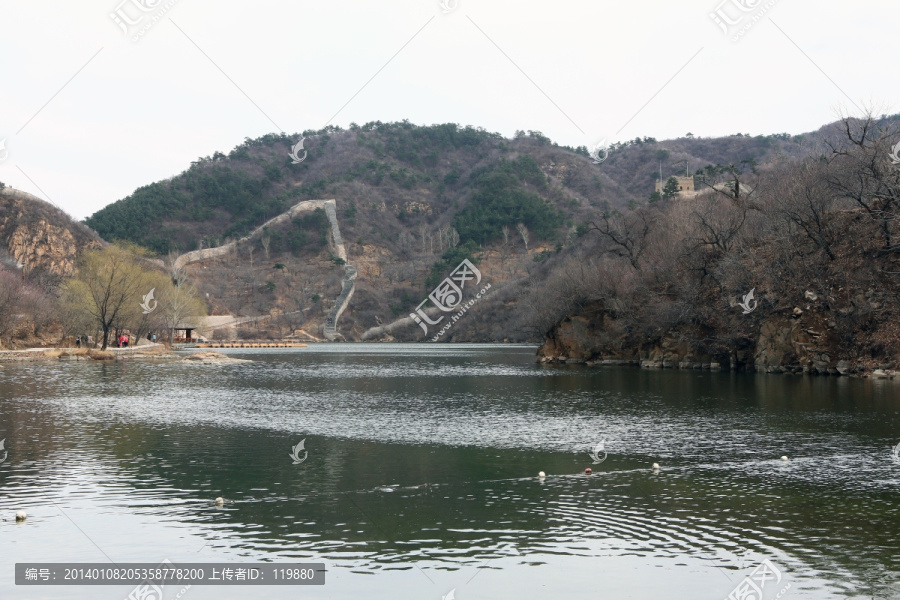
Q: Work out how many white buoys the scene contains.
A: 5